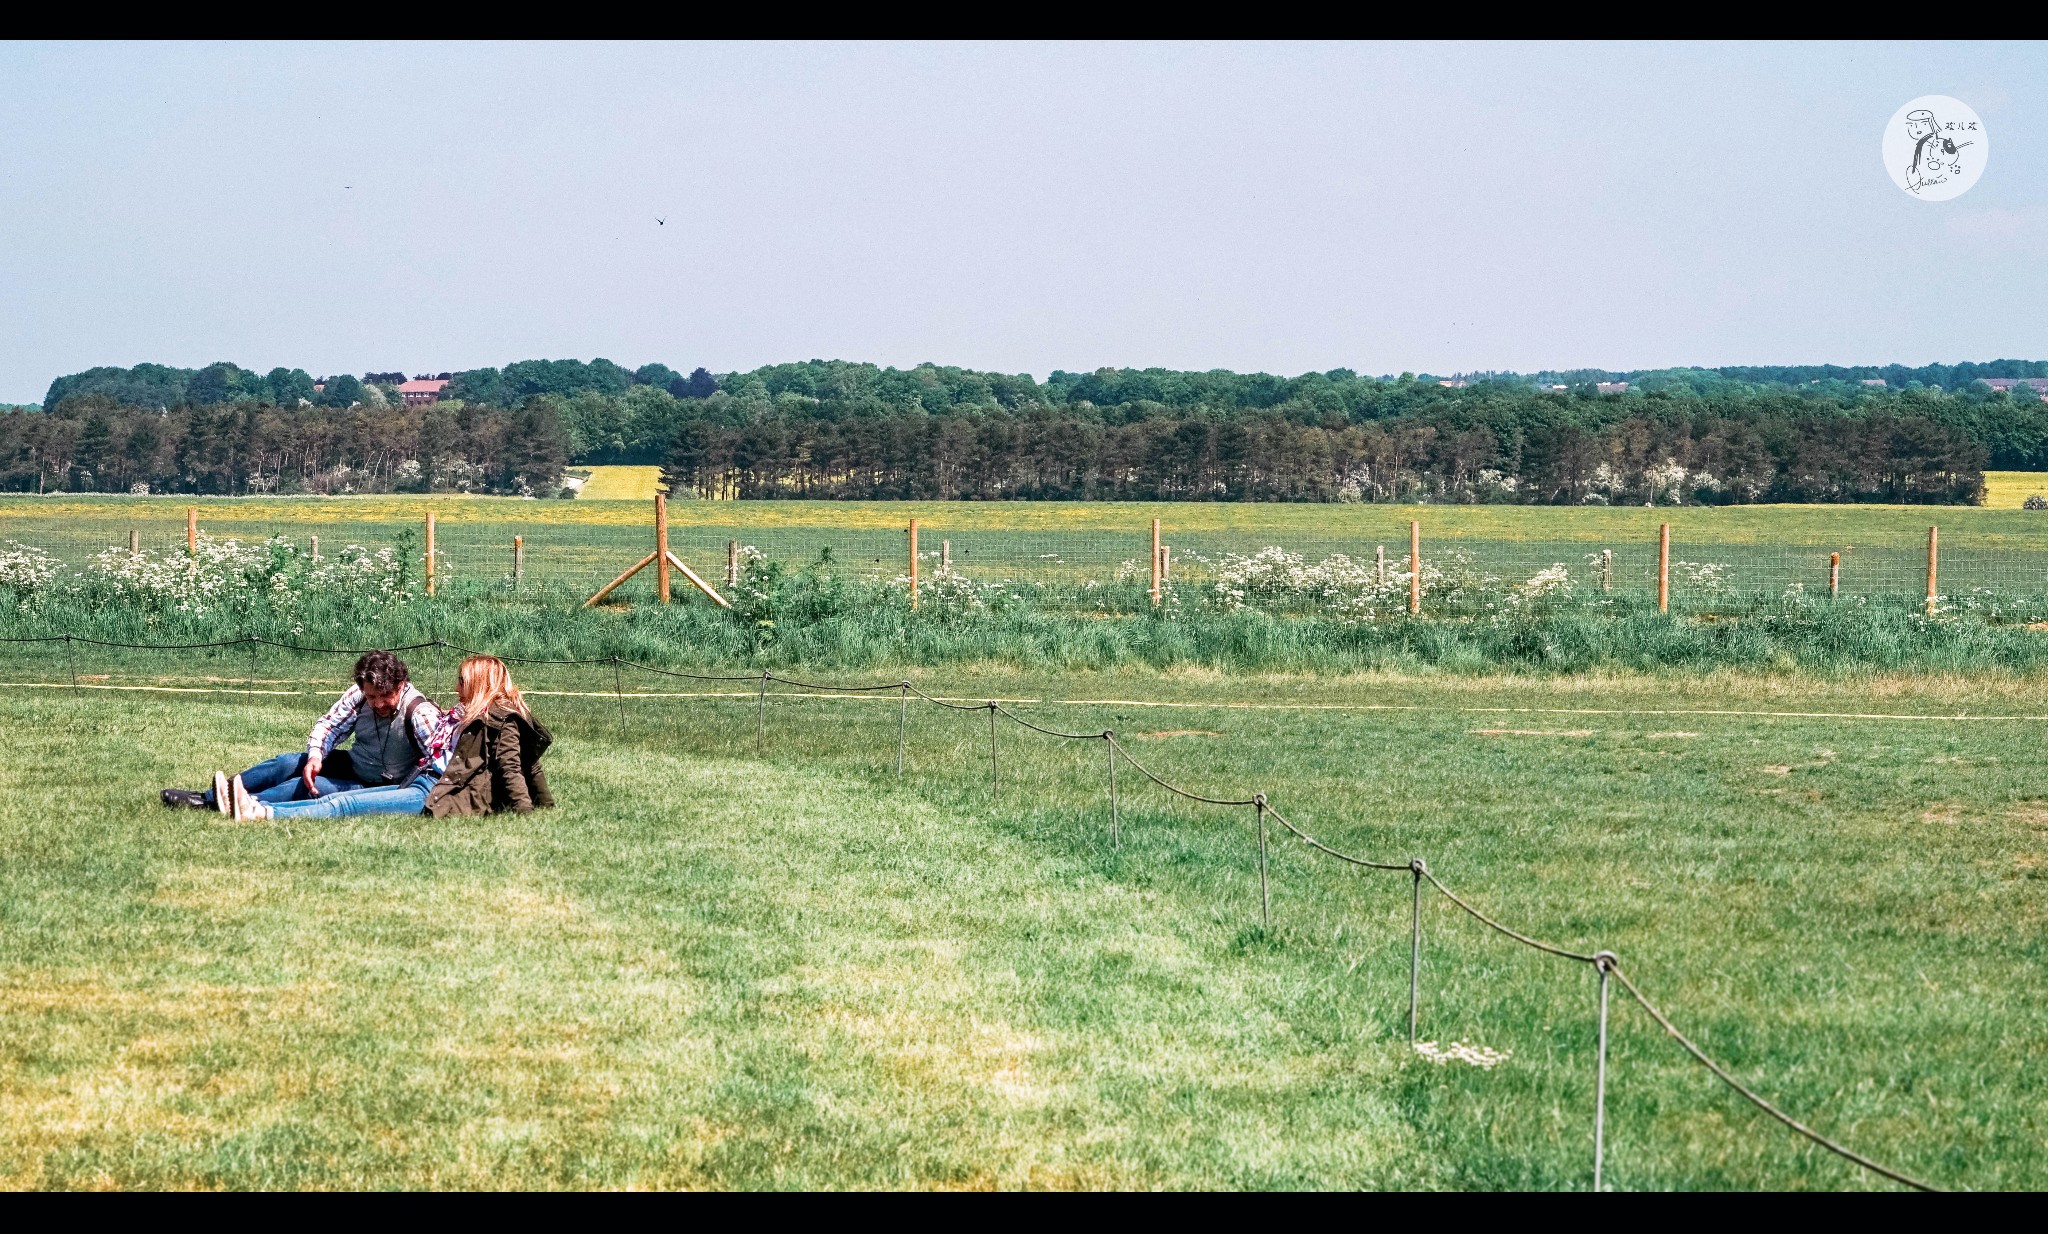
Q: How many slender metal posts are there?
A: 11